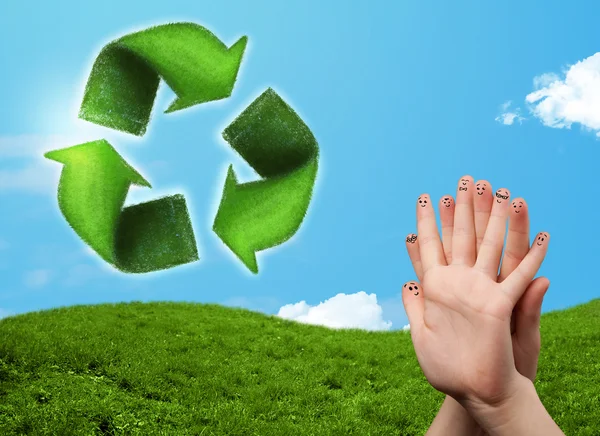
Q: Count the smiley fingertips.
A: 9